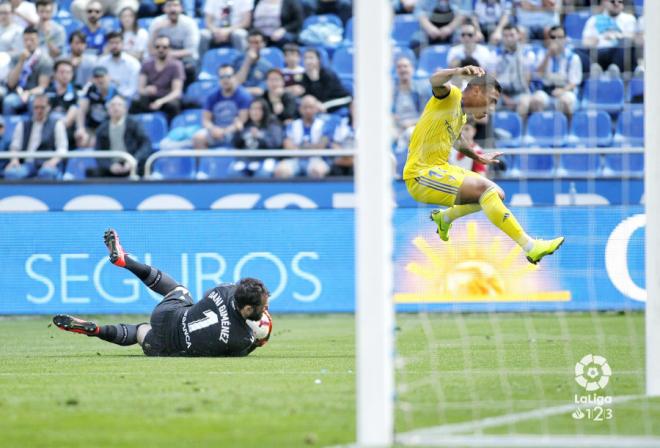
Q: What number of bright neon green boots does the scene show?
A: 2